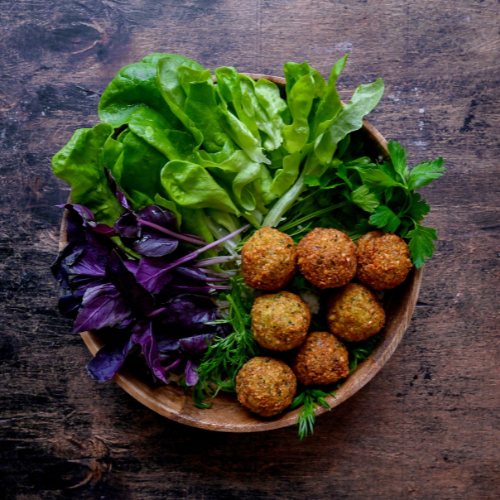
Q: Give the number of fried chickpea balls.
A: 7